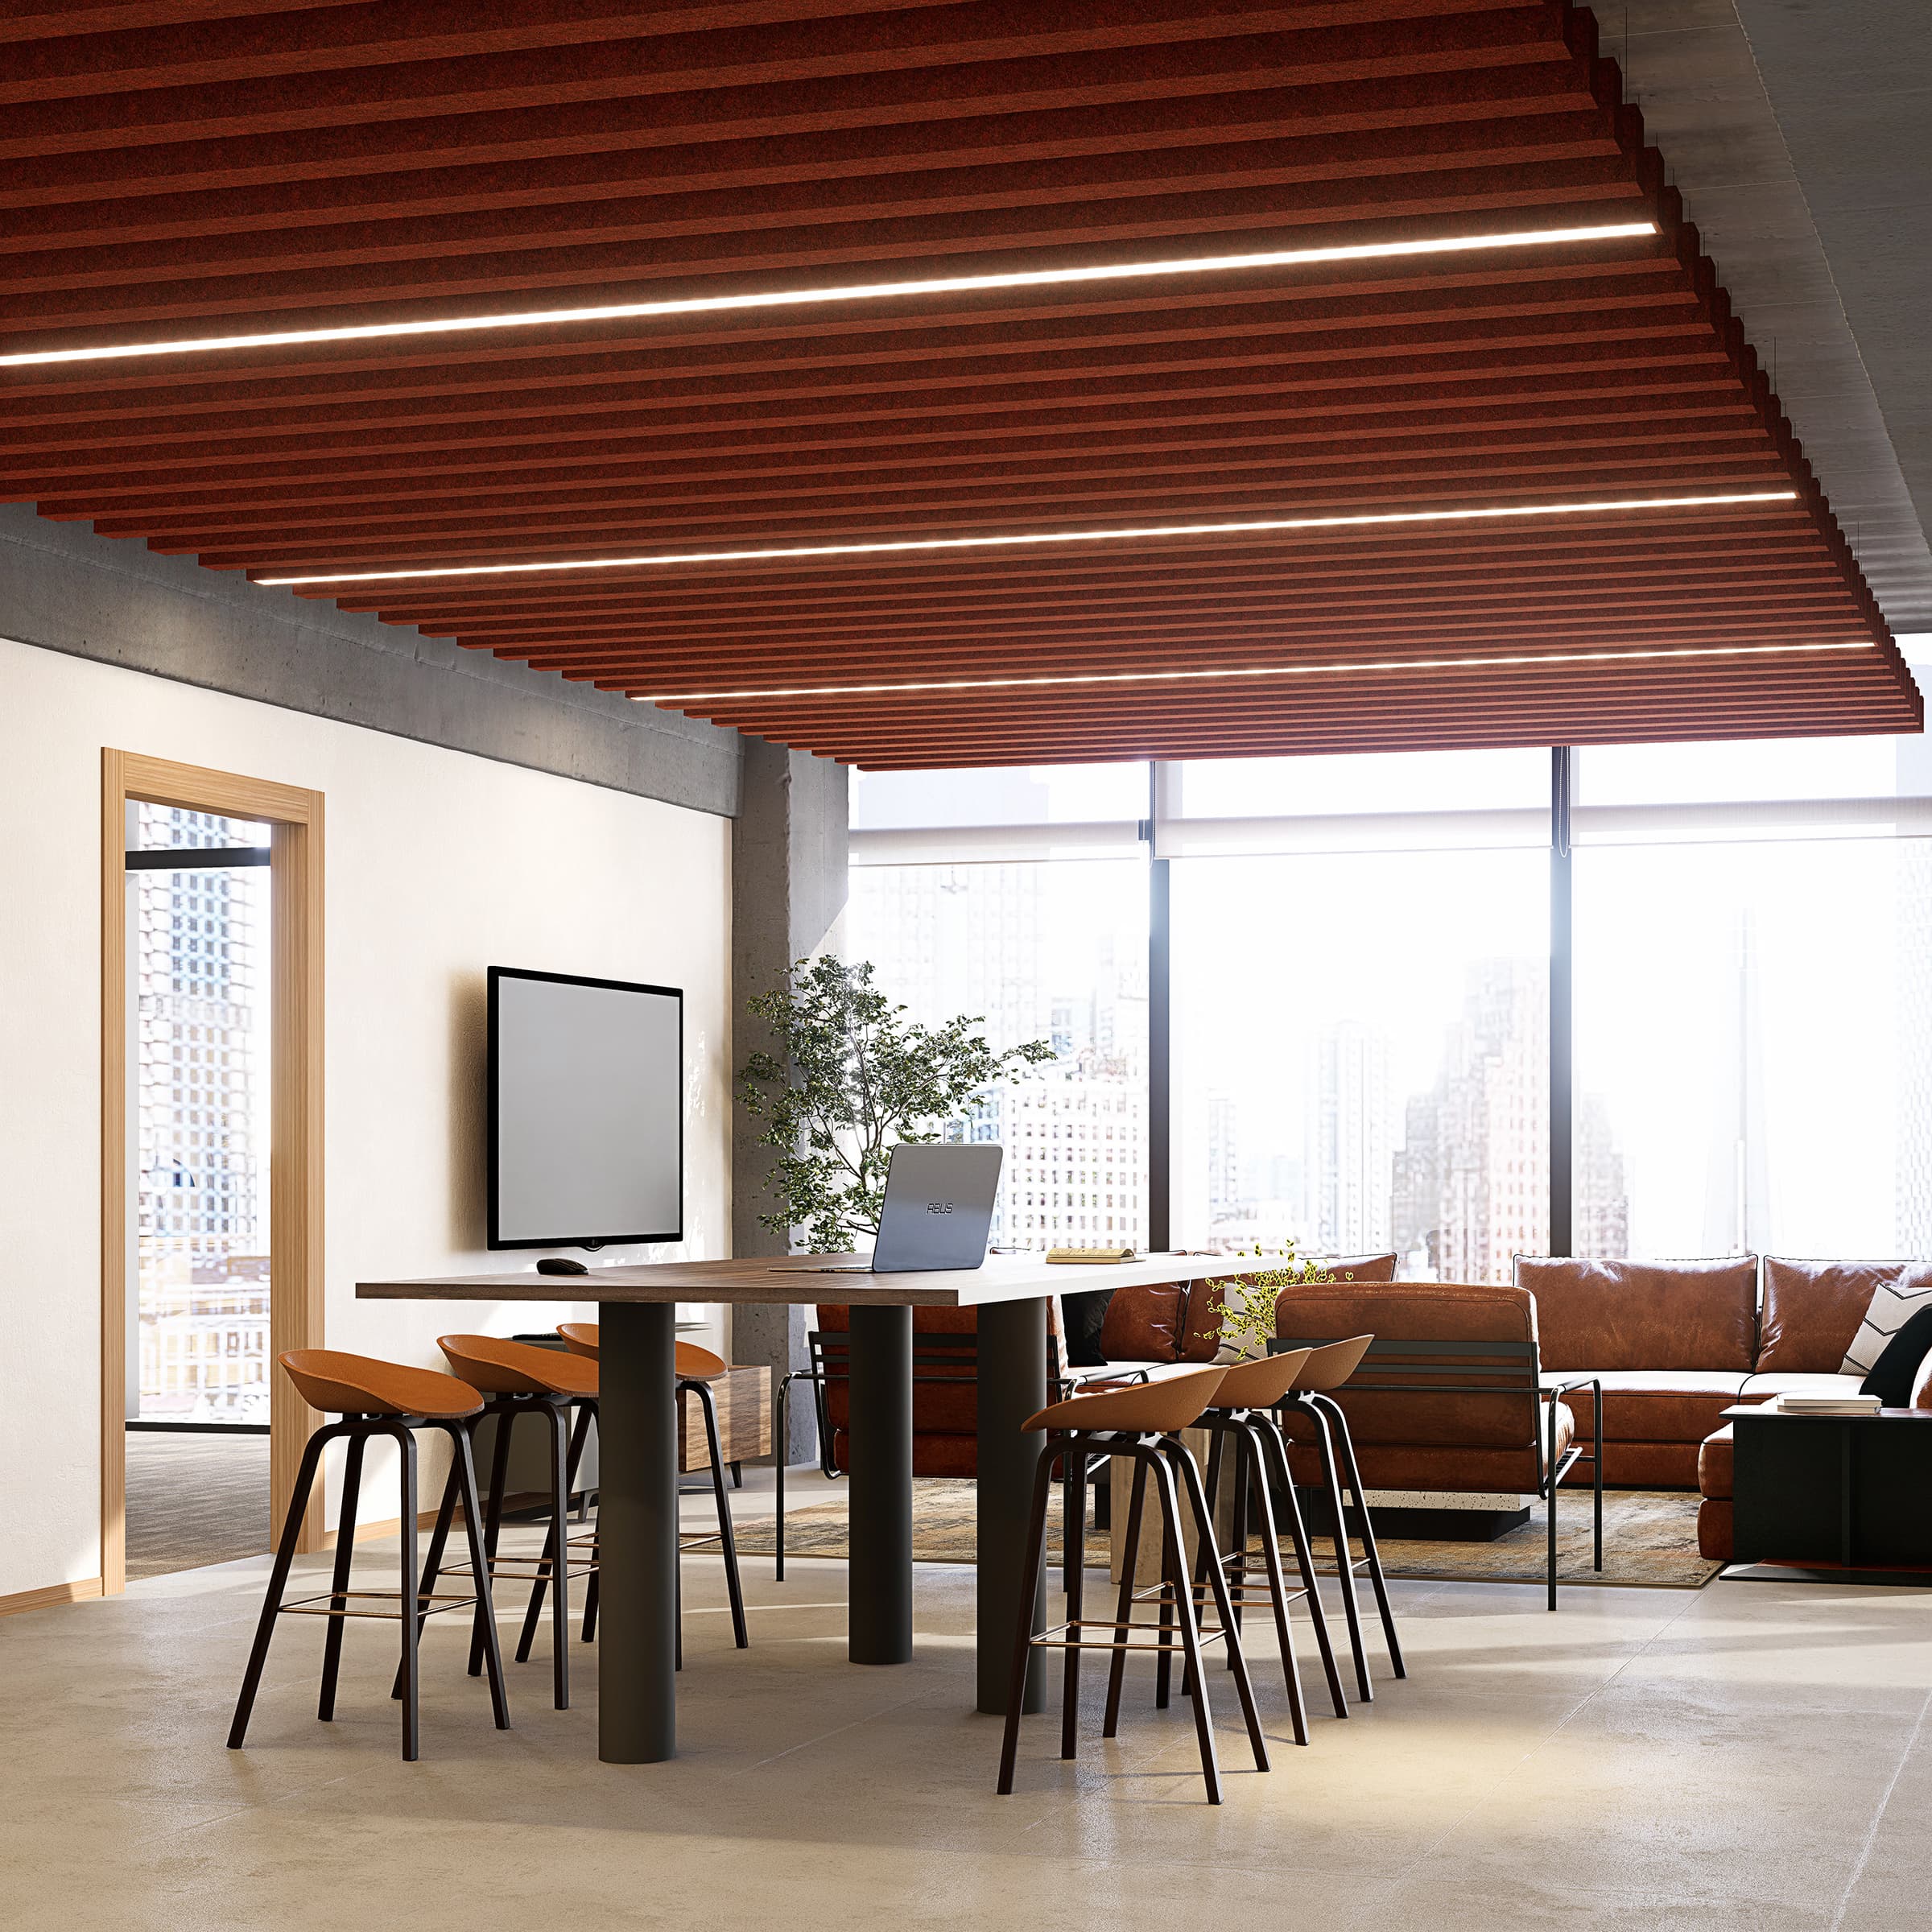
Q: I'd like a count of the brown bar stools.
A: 6